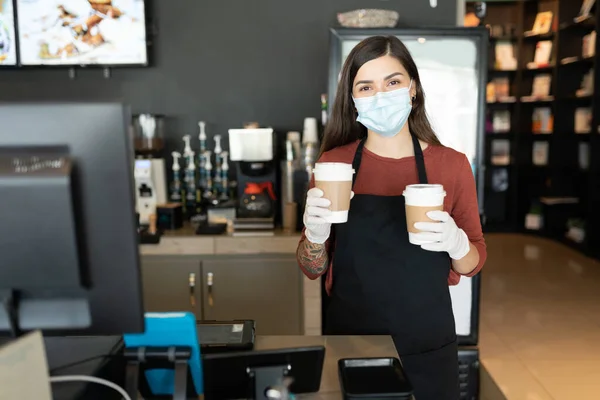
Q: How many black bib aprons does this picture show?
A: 1